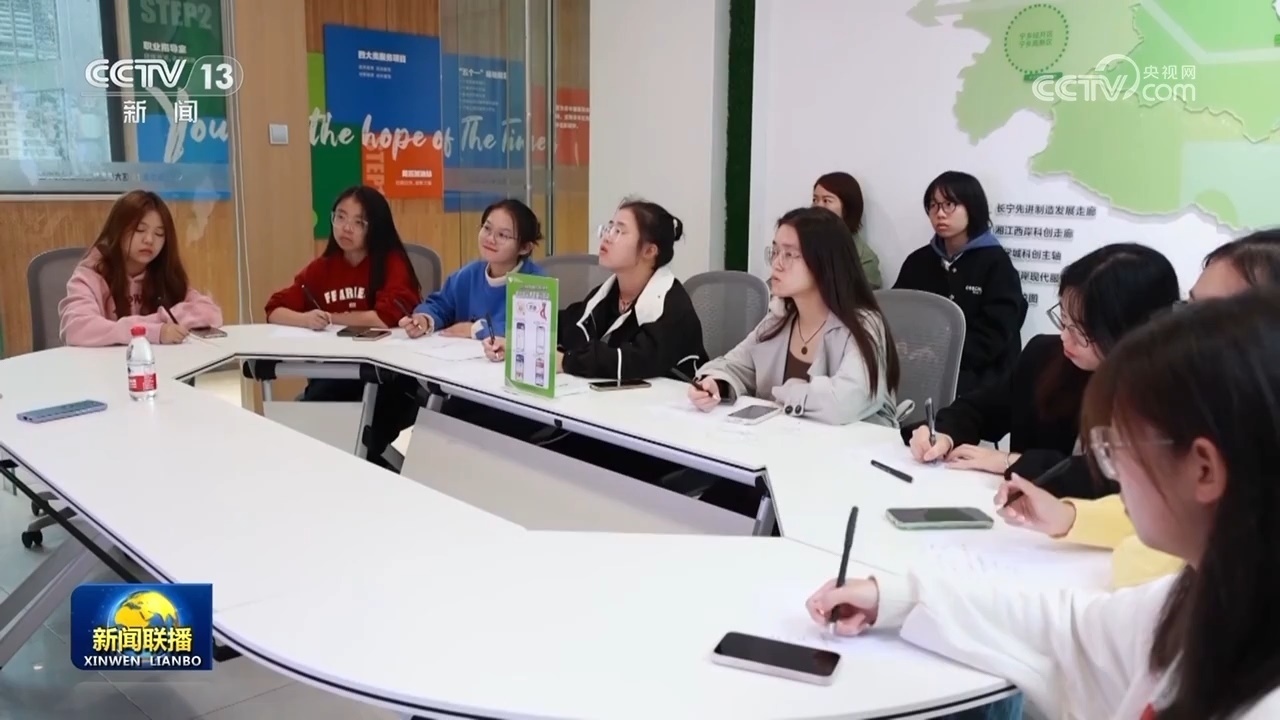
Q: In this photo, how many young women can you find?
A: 10